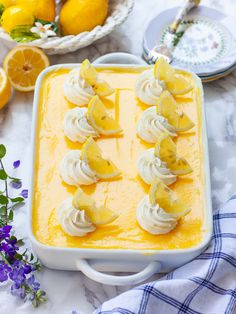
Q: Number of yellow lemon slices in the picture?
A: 8